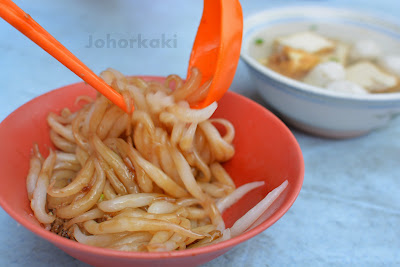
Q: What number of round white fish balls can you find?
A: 4